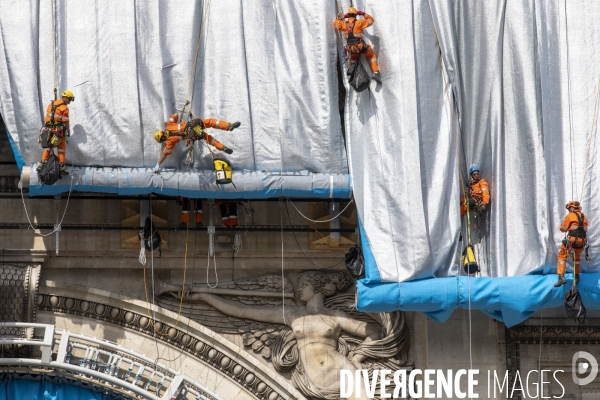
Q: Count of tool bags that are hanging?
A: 7